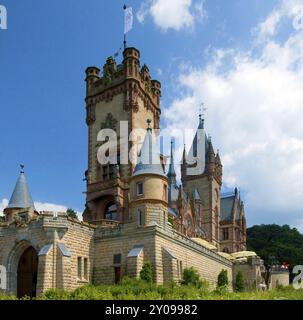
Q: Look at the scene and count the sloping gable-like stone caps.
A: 4